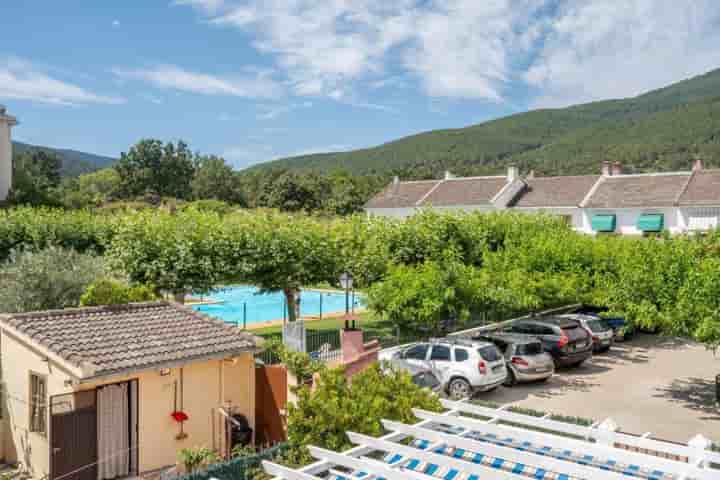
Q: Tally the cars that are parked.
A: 6